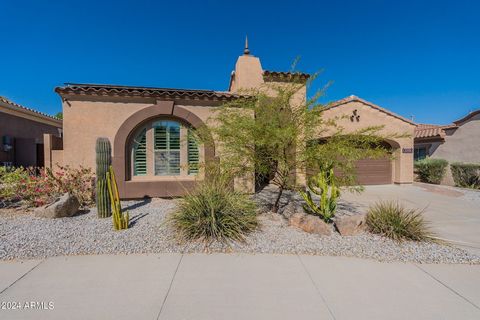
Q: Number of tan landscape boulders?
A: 3